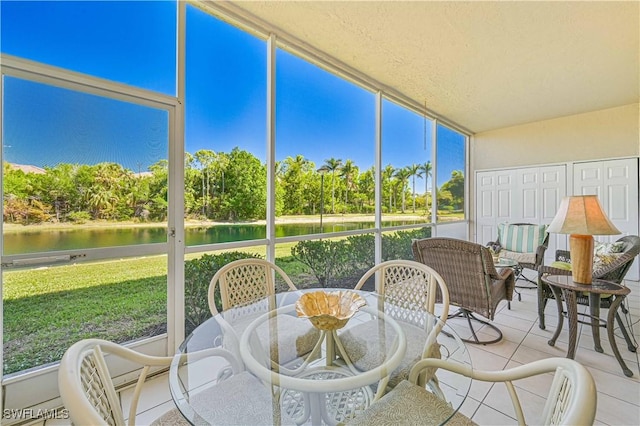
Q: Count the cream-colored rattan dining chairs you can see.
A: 4